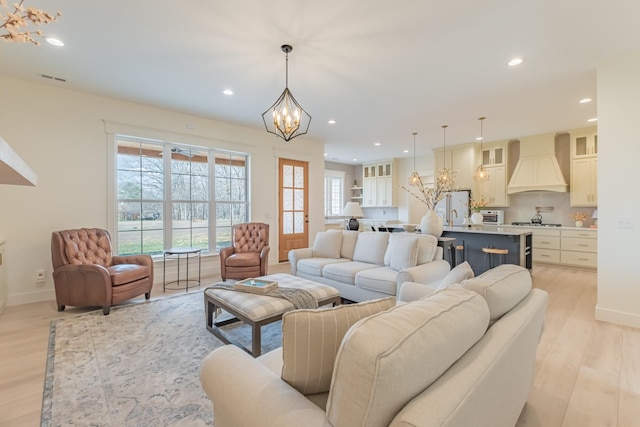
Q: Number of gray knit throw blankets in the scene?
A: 1